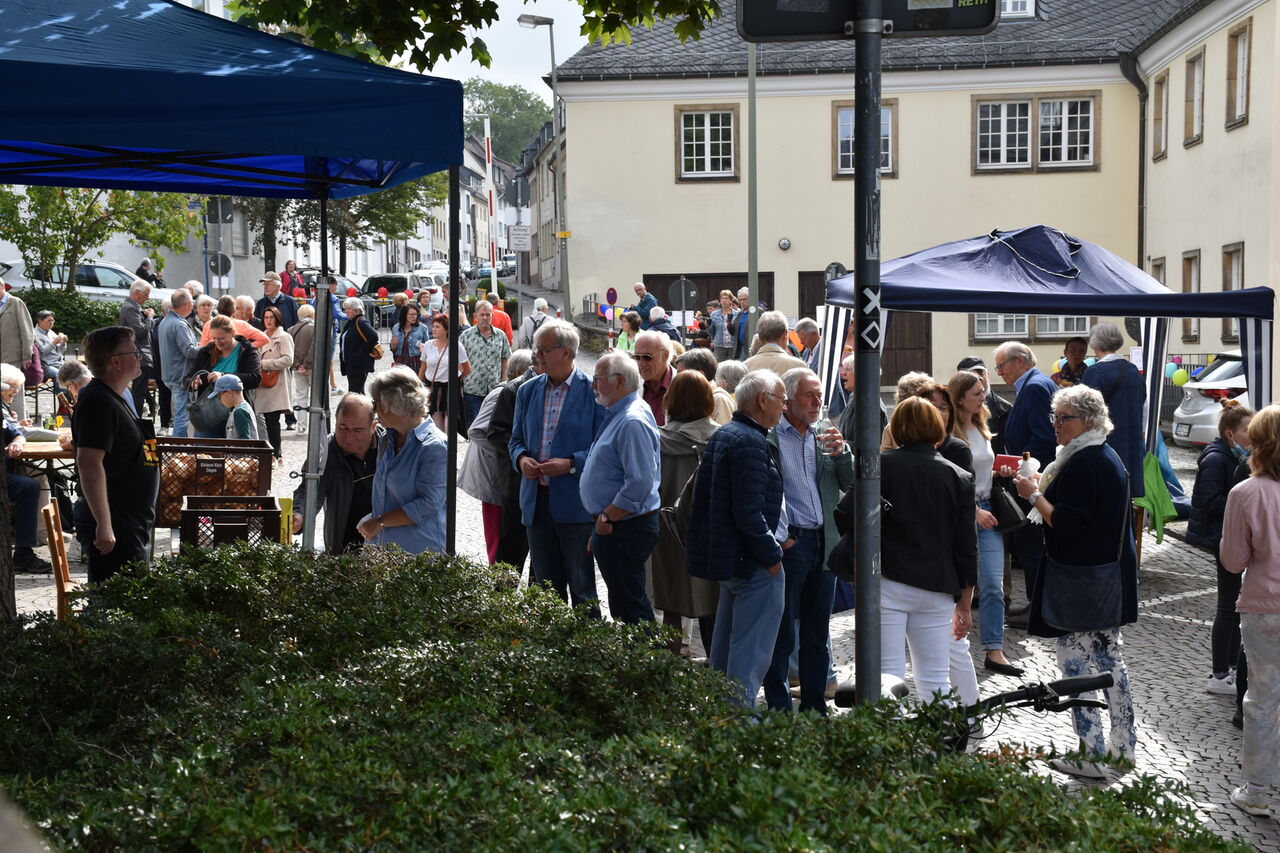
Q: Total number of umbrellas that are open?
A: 2